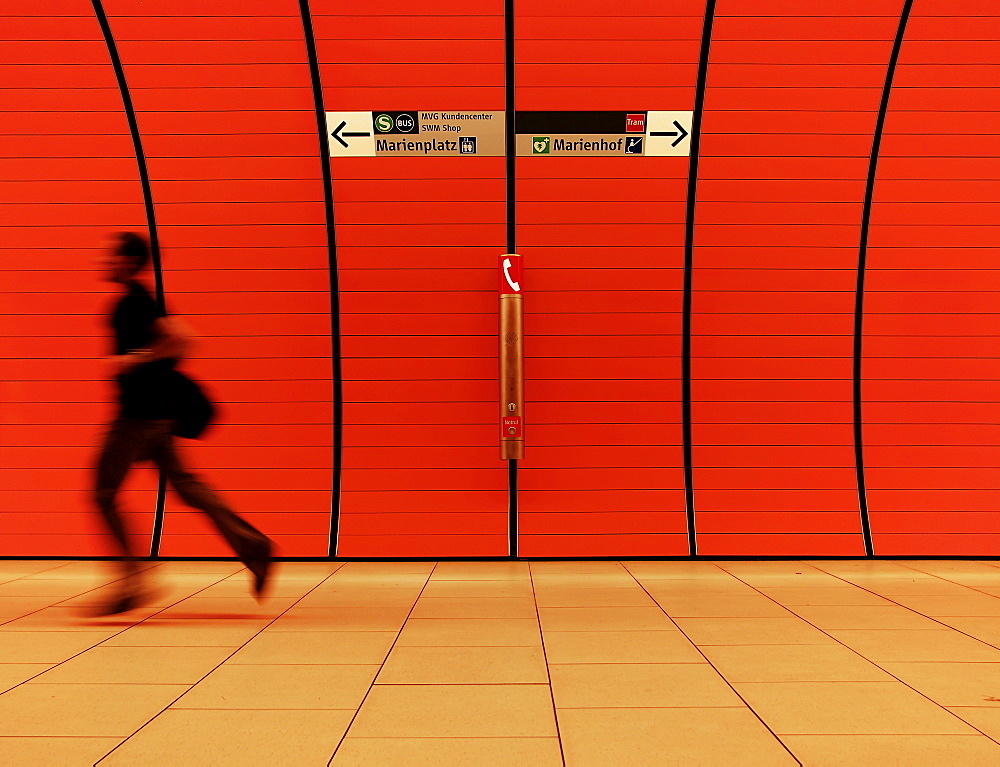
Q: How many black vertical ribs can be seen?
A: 5